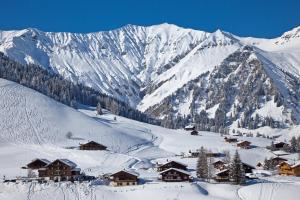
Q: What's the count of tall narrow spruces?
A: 2